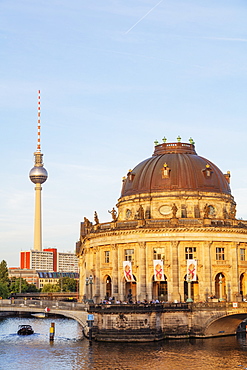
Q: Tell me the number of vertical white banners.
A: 3